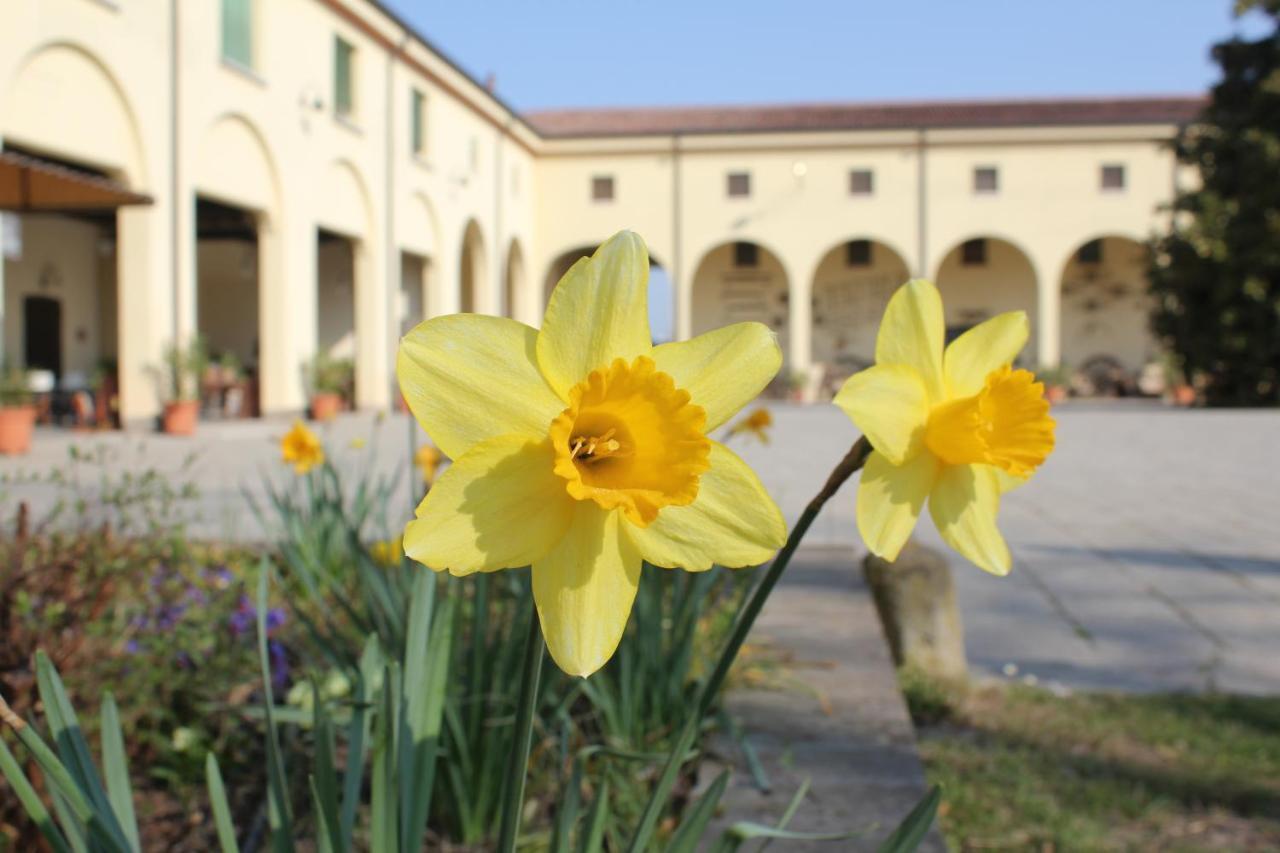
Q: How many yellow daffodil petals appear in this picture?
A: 12